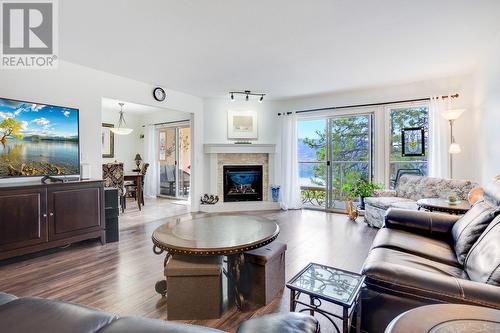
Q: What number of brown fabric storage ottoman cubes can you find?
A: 2